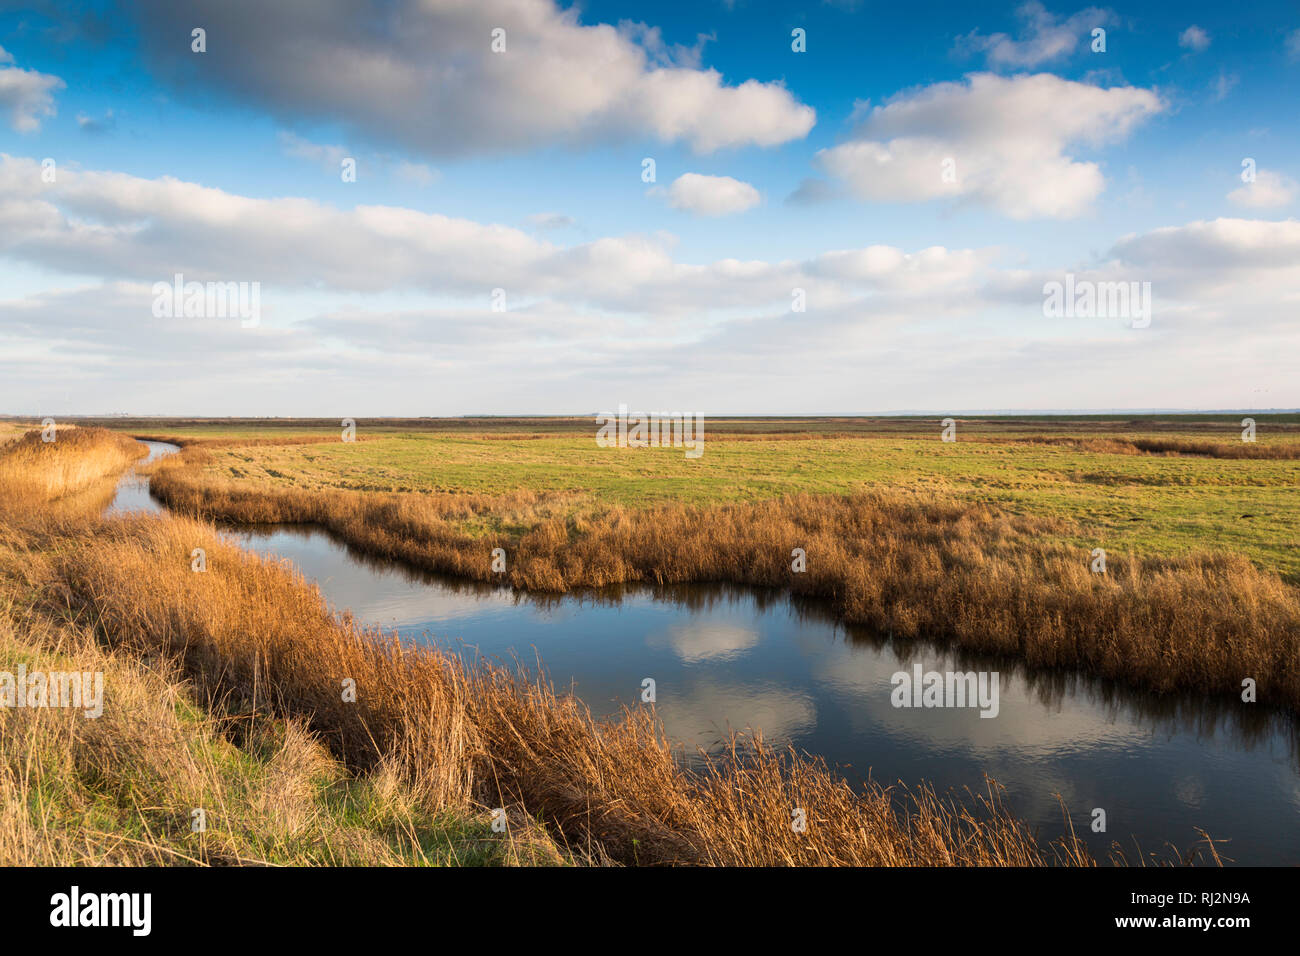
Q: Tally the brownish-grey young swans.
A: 0